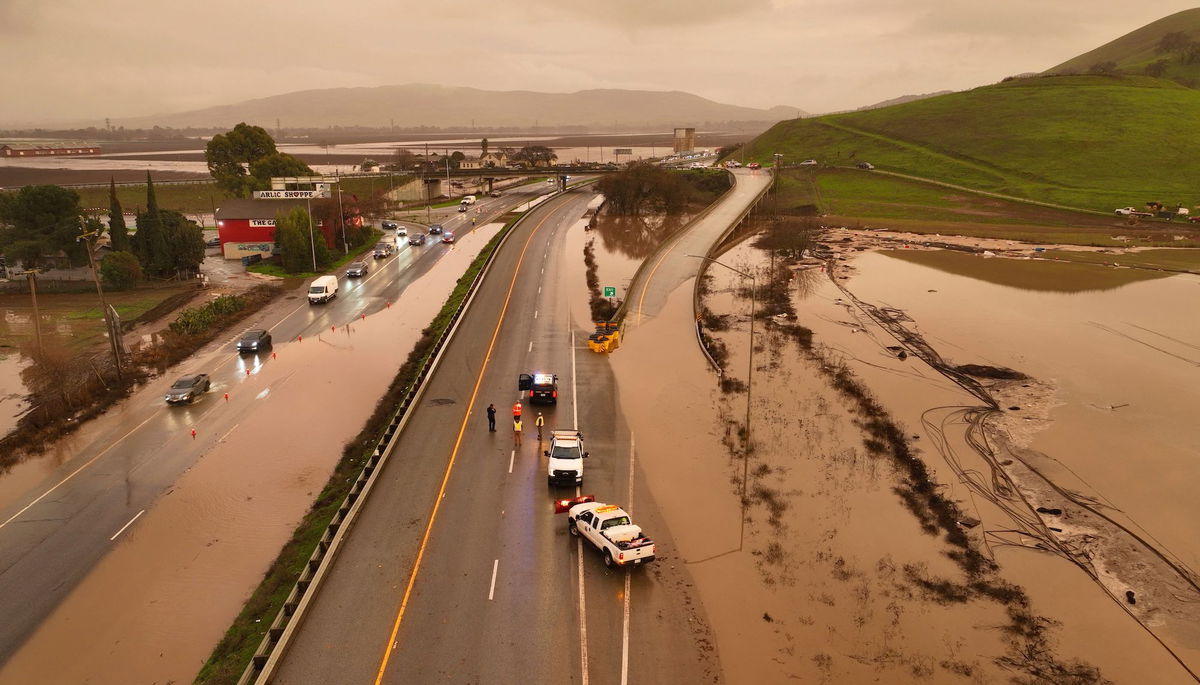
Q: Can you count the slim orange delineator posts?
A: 8